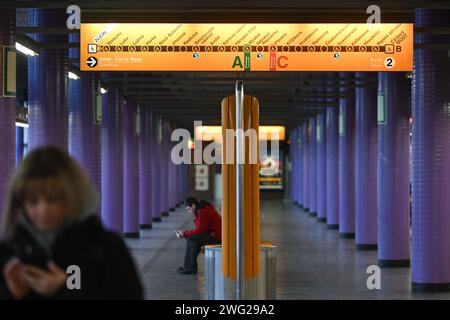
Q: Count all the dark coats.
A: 1